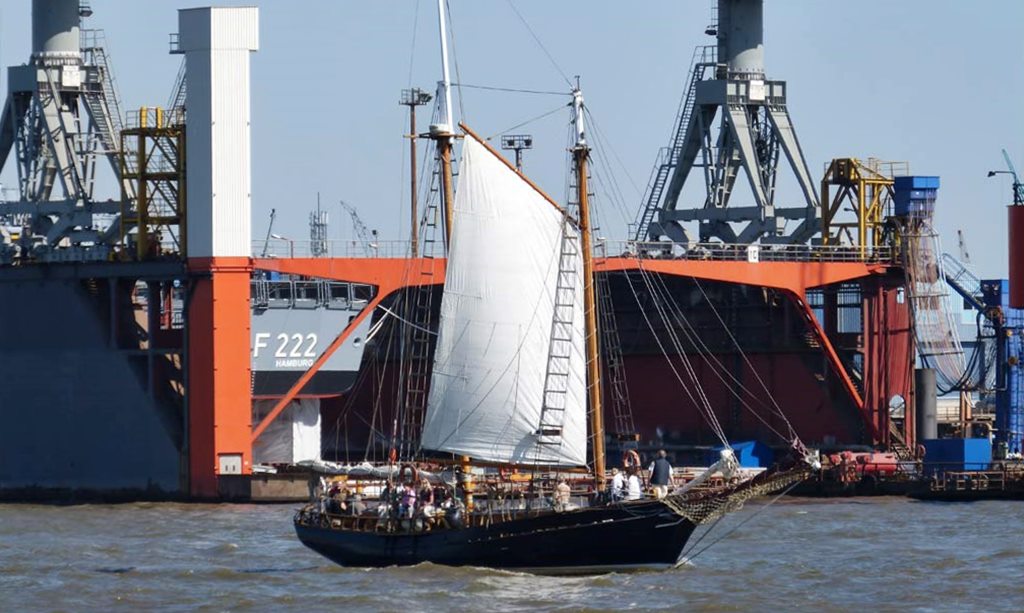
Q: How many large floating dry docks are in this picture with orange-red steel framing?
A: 1